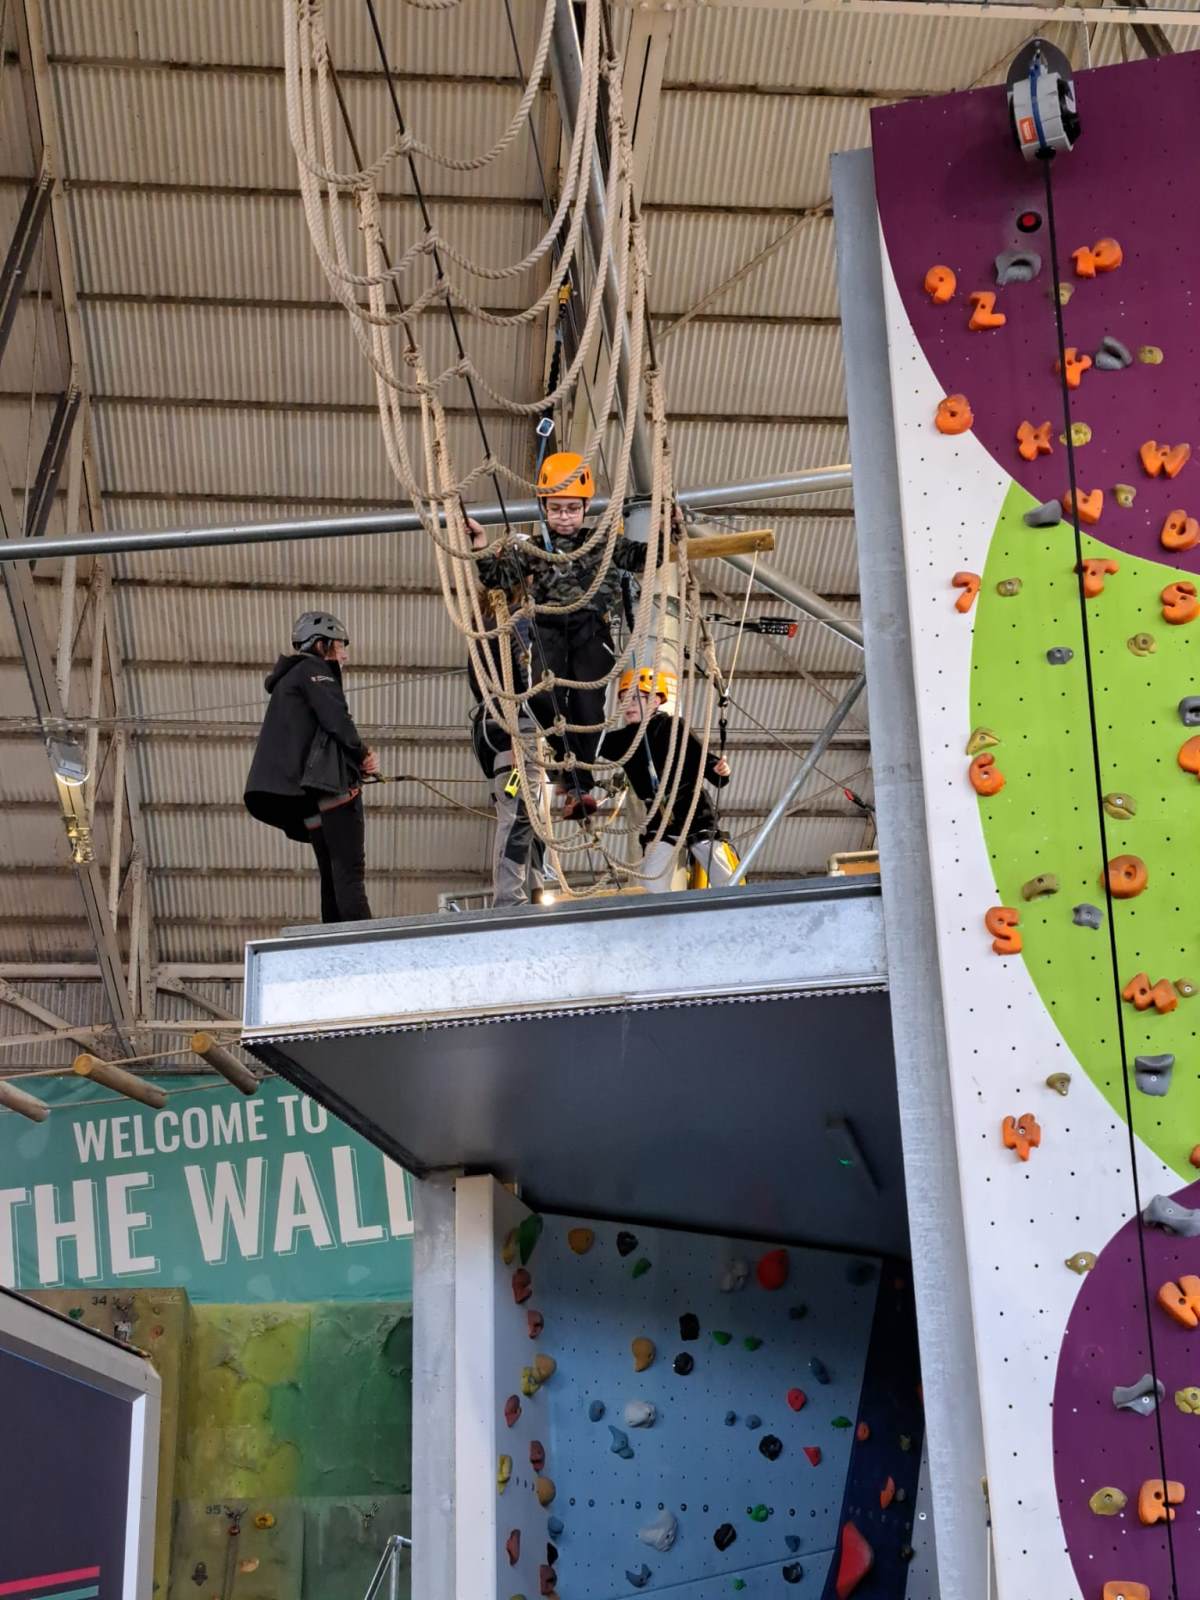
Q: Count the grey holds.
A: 9